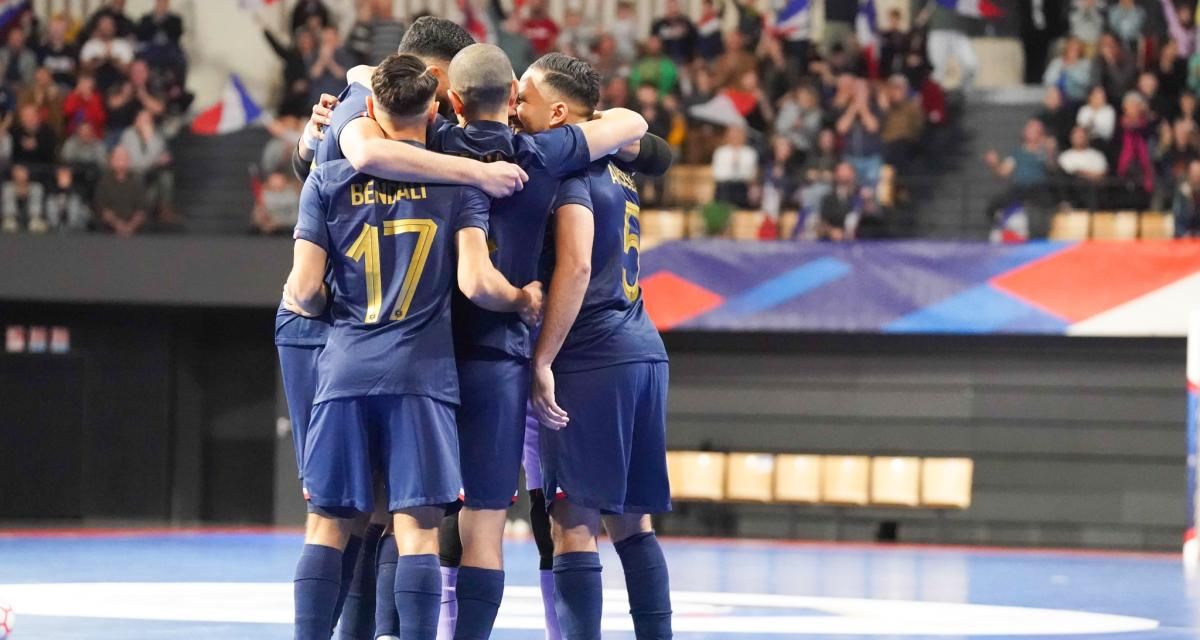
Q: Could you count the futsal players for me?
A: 5